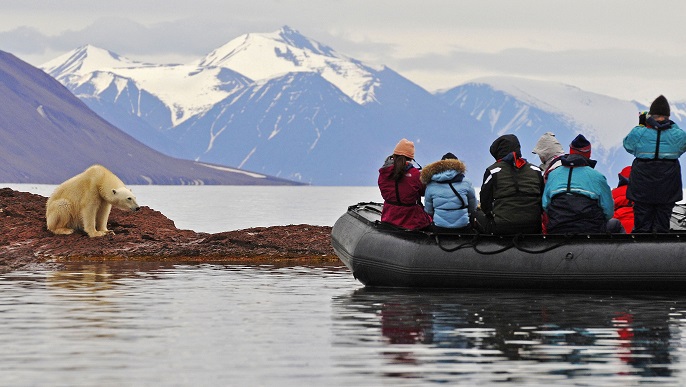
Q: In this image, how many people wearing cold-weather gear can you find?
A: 7